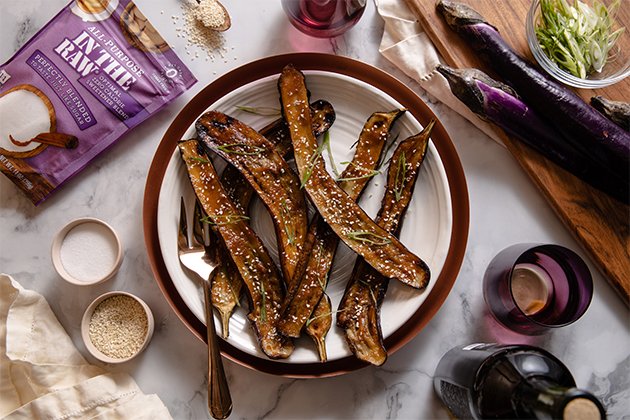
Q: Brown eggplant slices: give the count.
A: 6